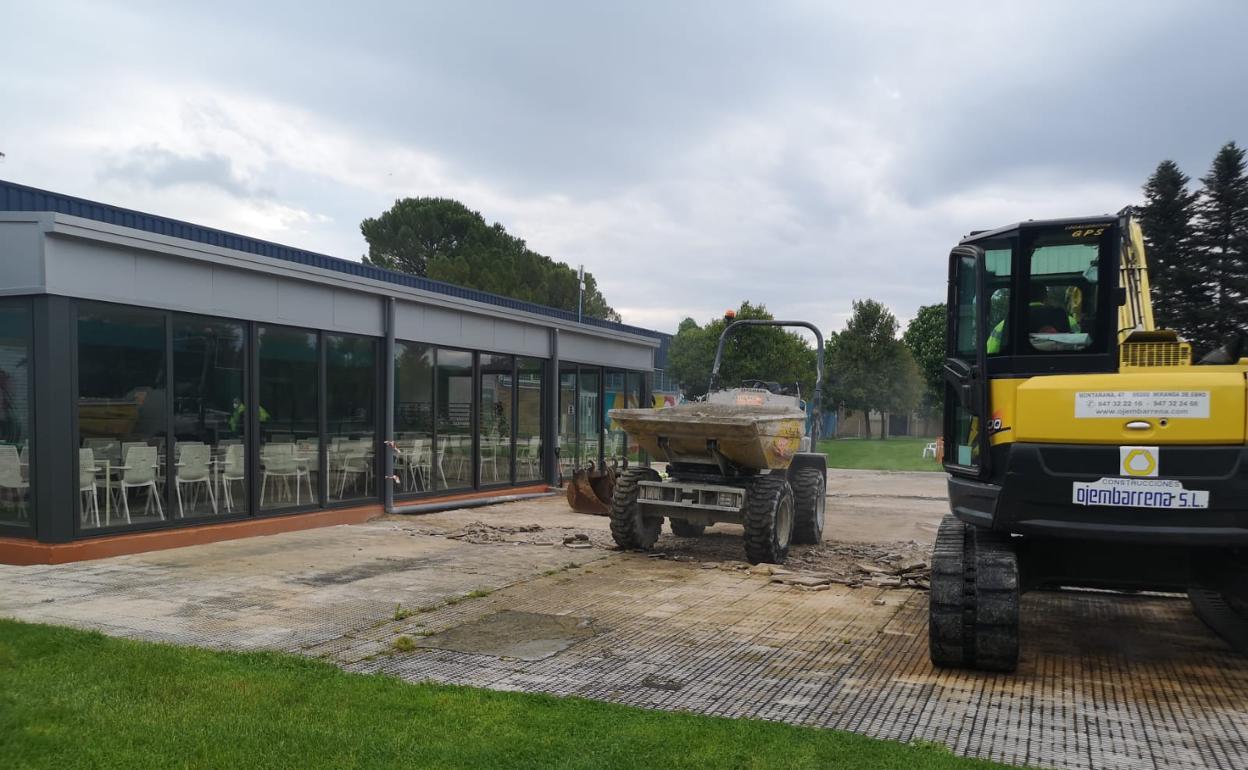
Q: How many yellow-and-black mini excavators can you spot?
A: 1